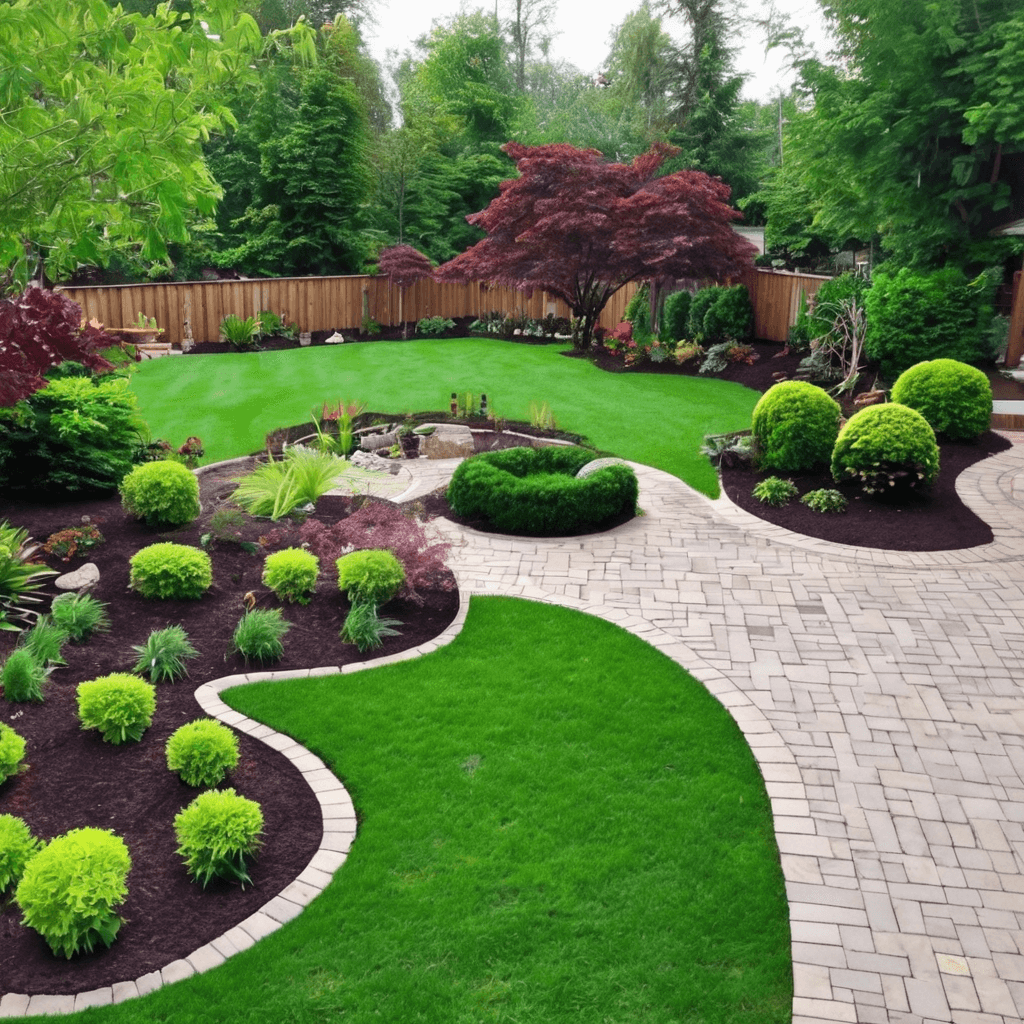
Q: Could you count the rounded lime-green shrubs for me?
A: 13